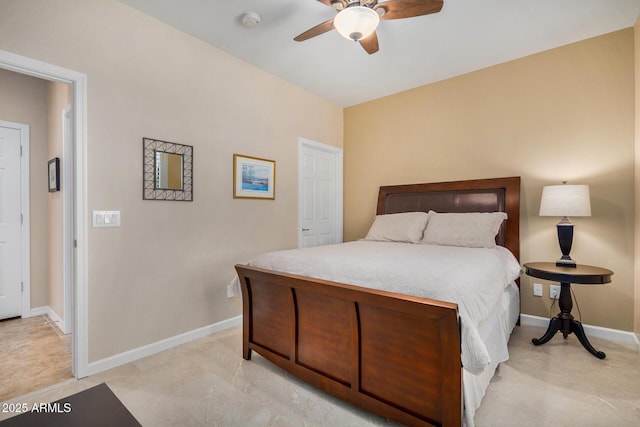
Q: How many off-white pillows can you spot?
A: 2